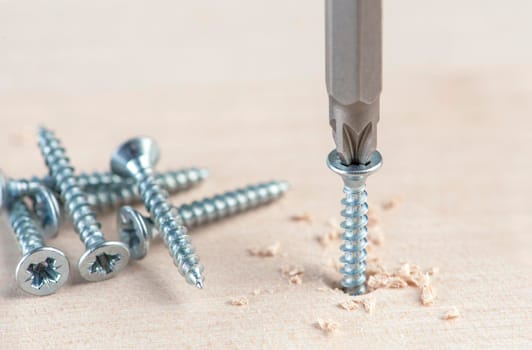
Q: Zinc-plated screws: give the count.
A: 7